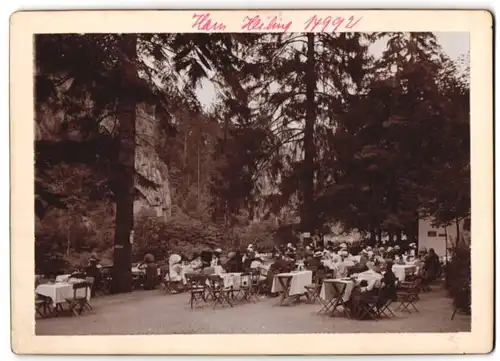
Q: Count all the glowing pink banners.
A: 0